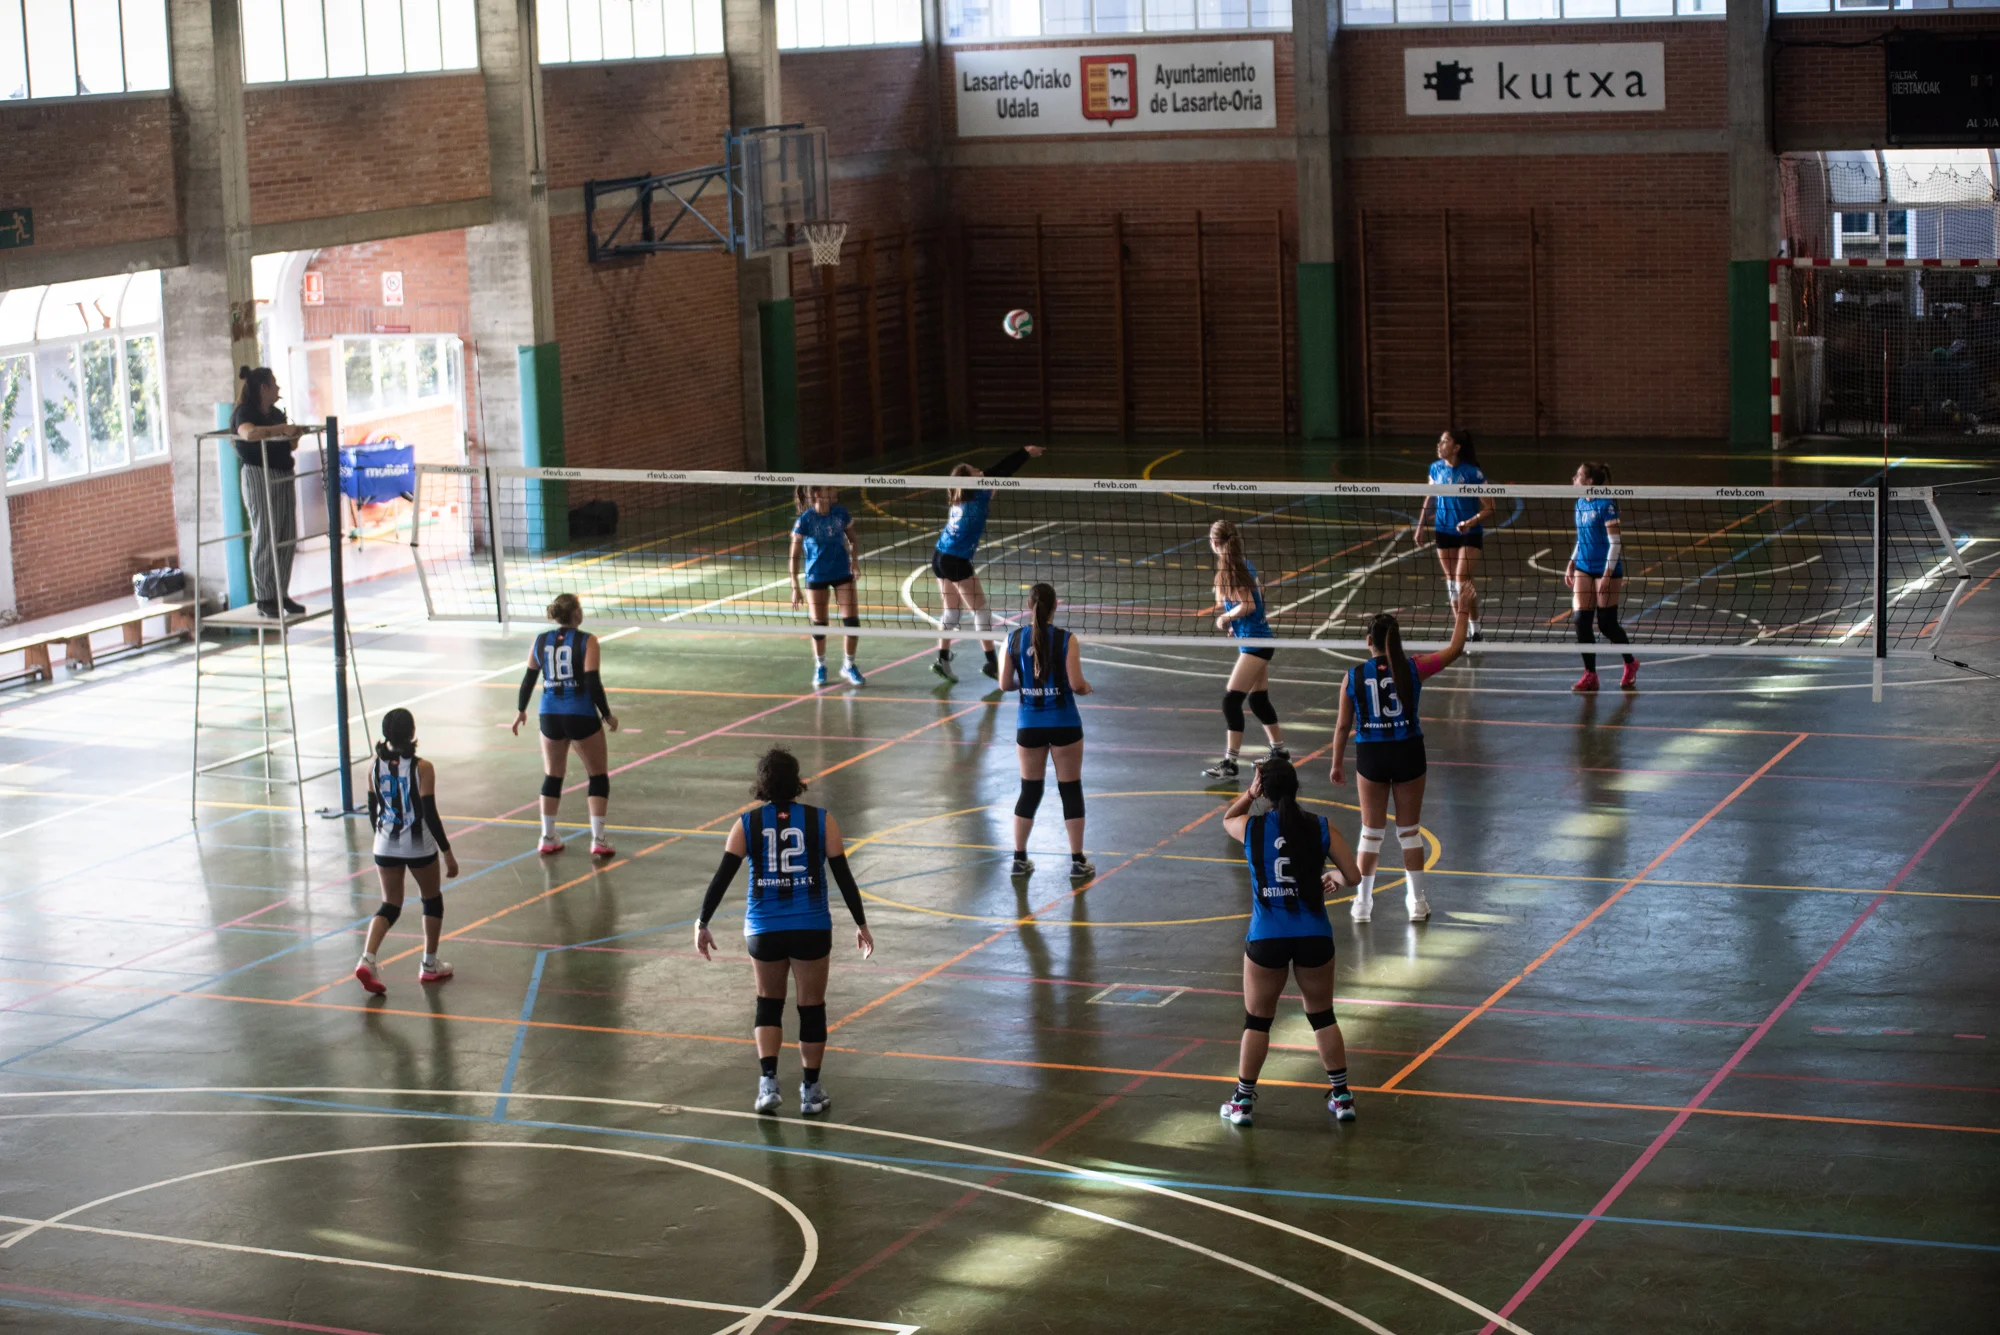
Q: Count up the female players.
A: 11